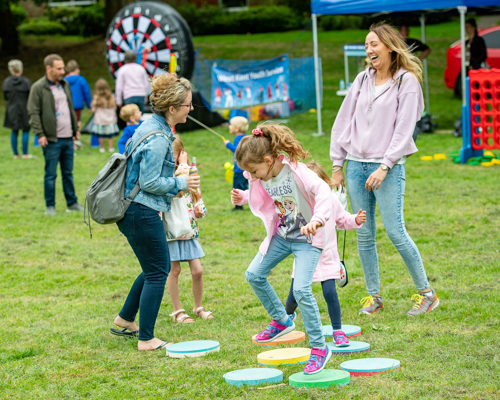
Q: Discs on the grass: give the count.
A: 8